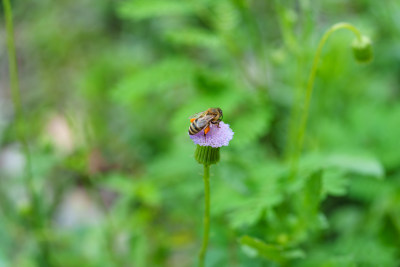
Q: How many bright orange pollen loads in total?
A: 2